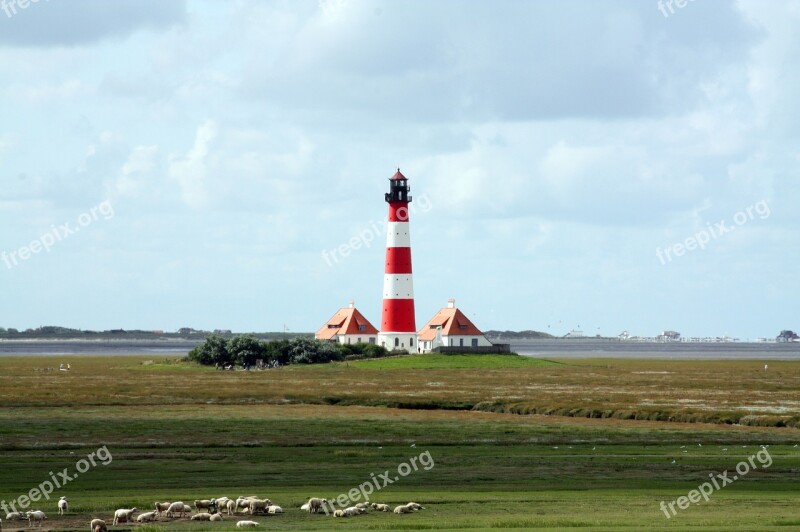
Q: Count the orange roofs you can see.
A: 2